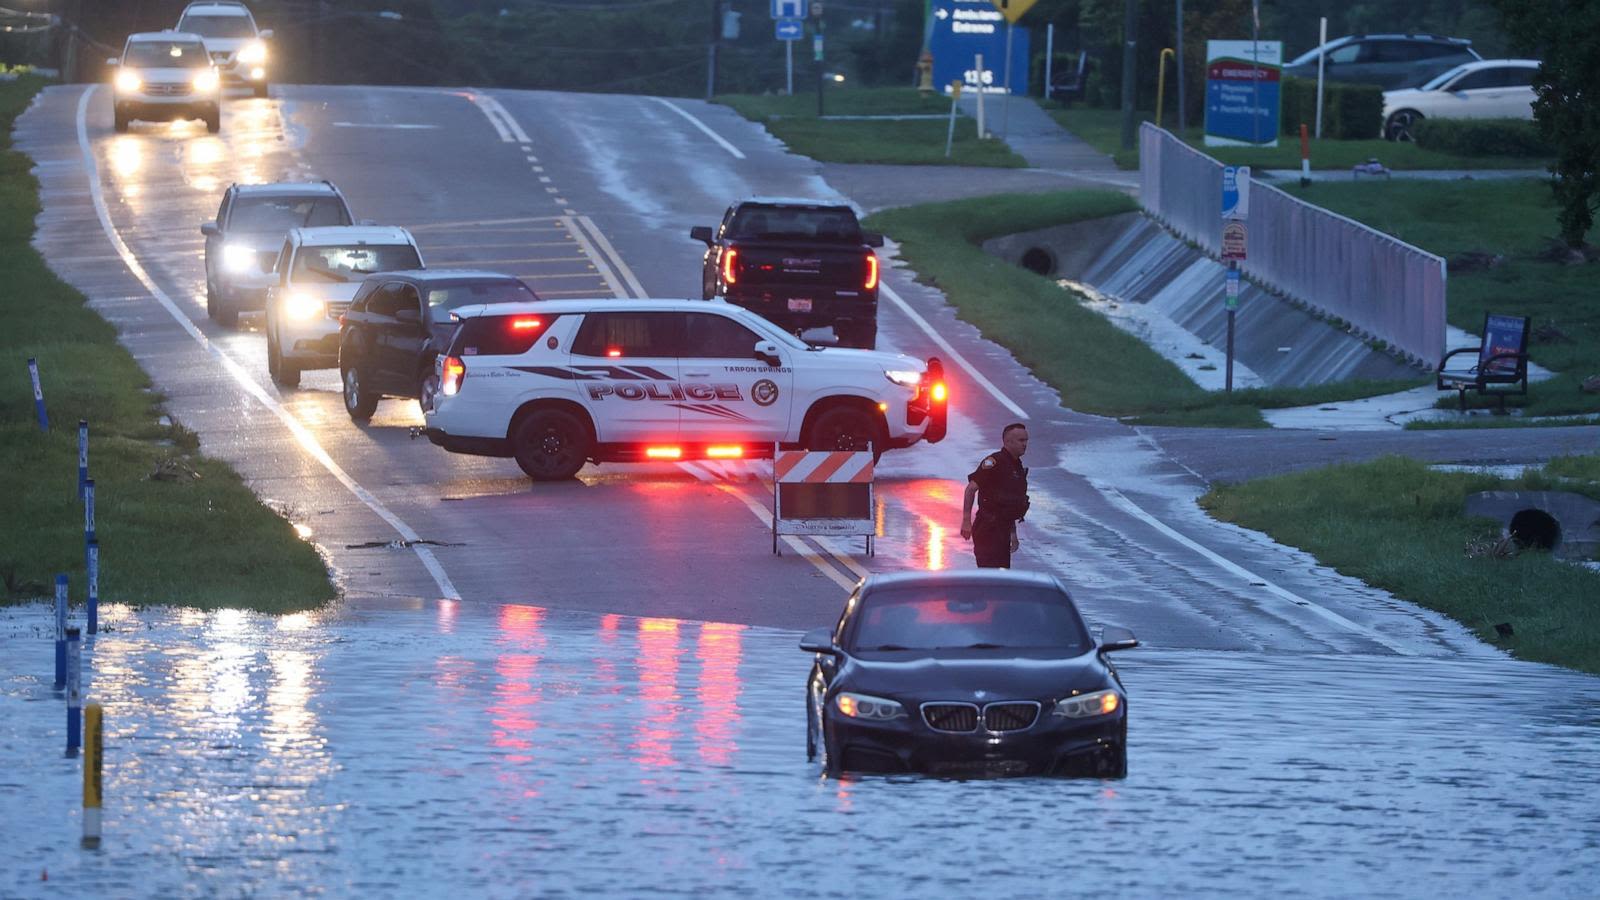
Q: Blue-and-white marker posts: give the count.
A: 6